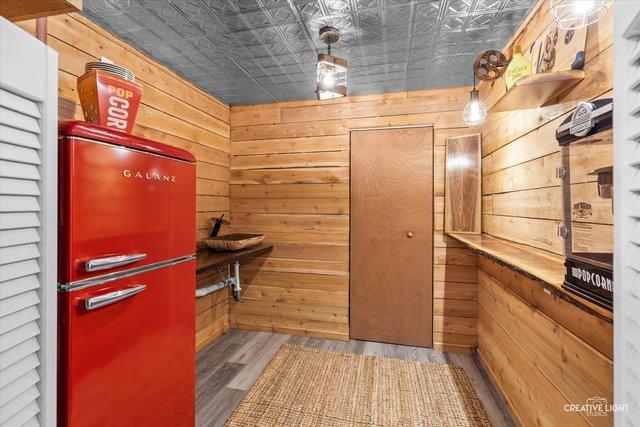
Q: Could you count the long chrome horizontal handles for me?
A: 2